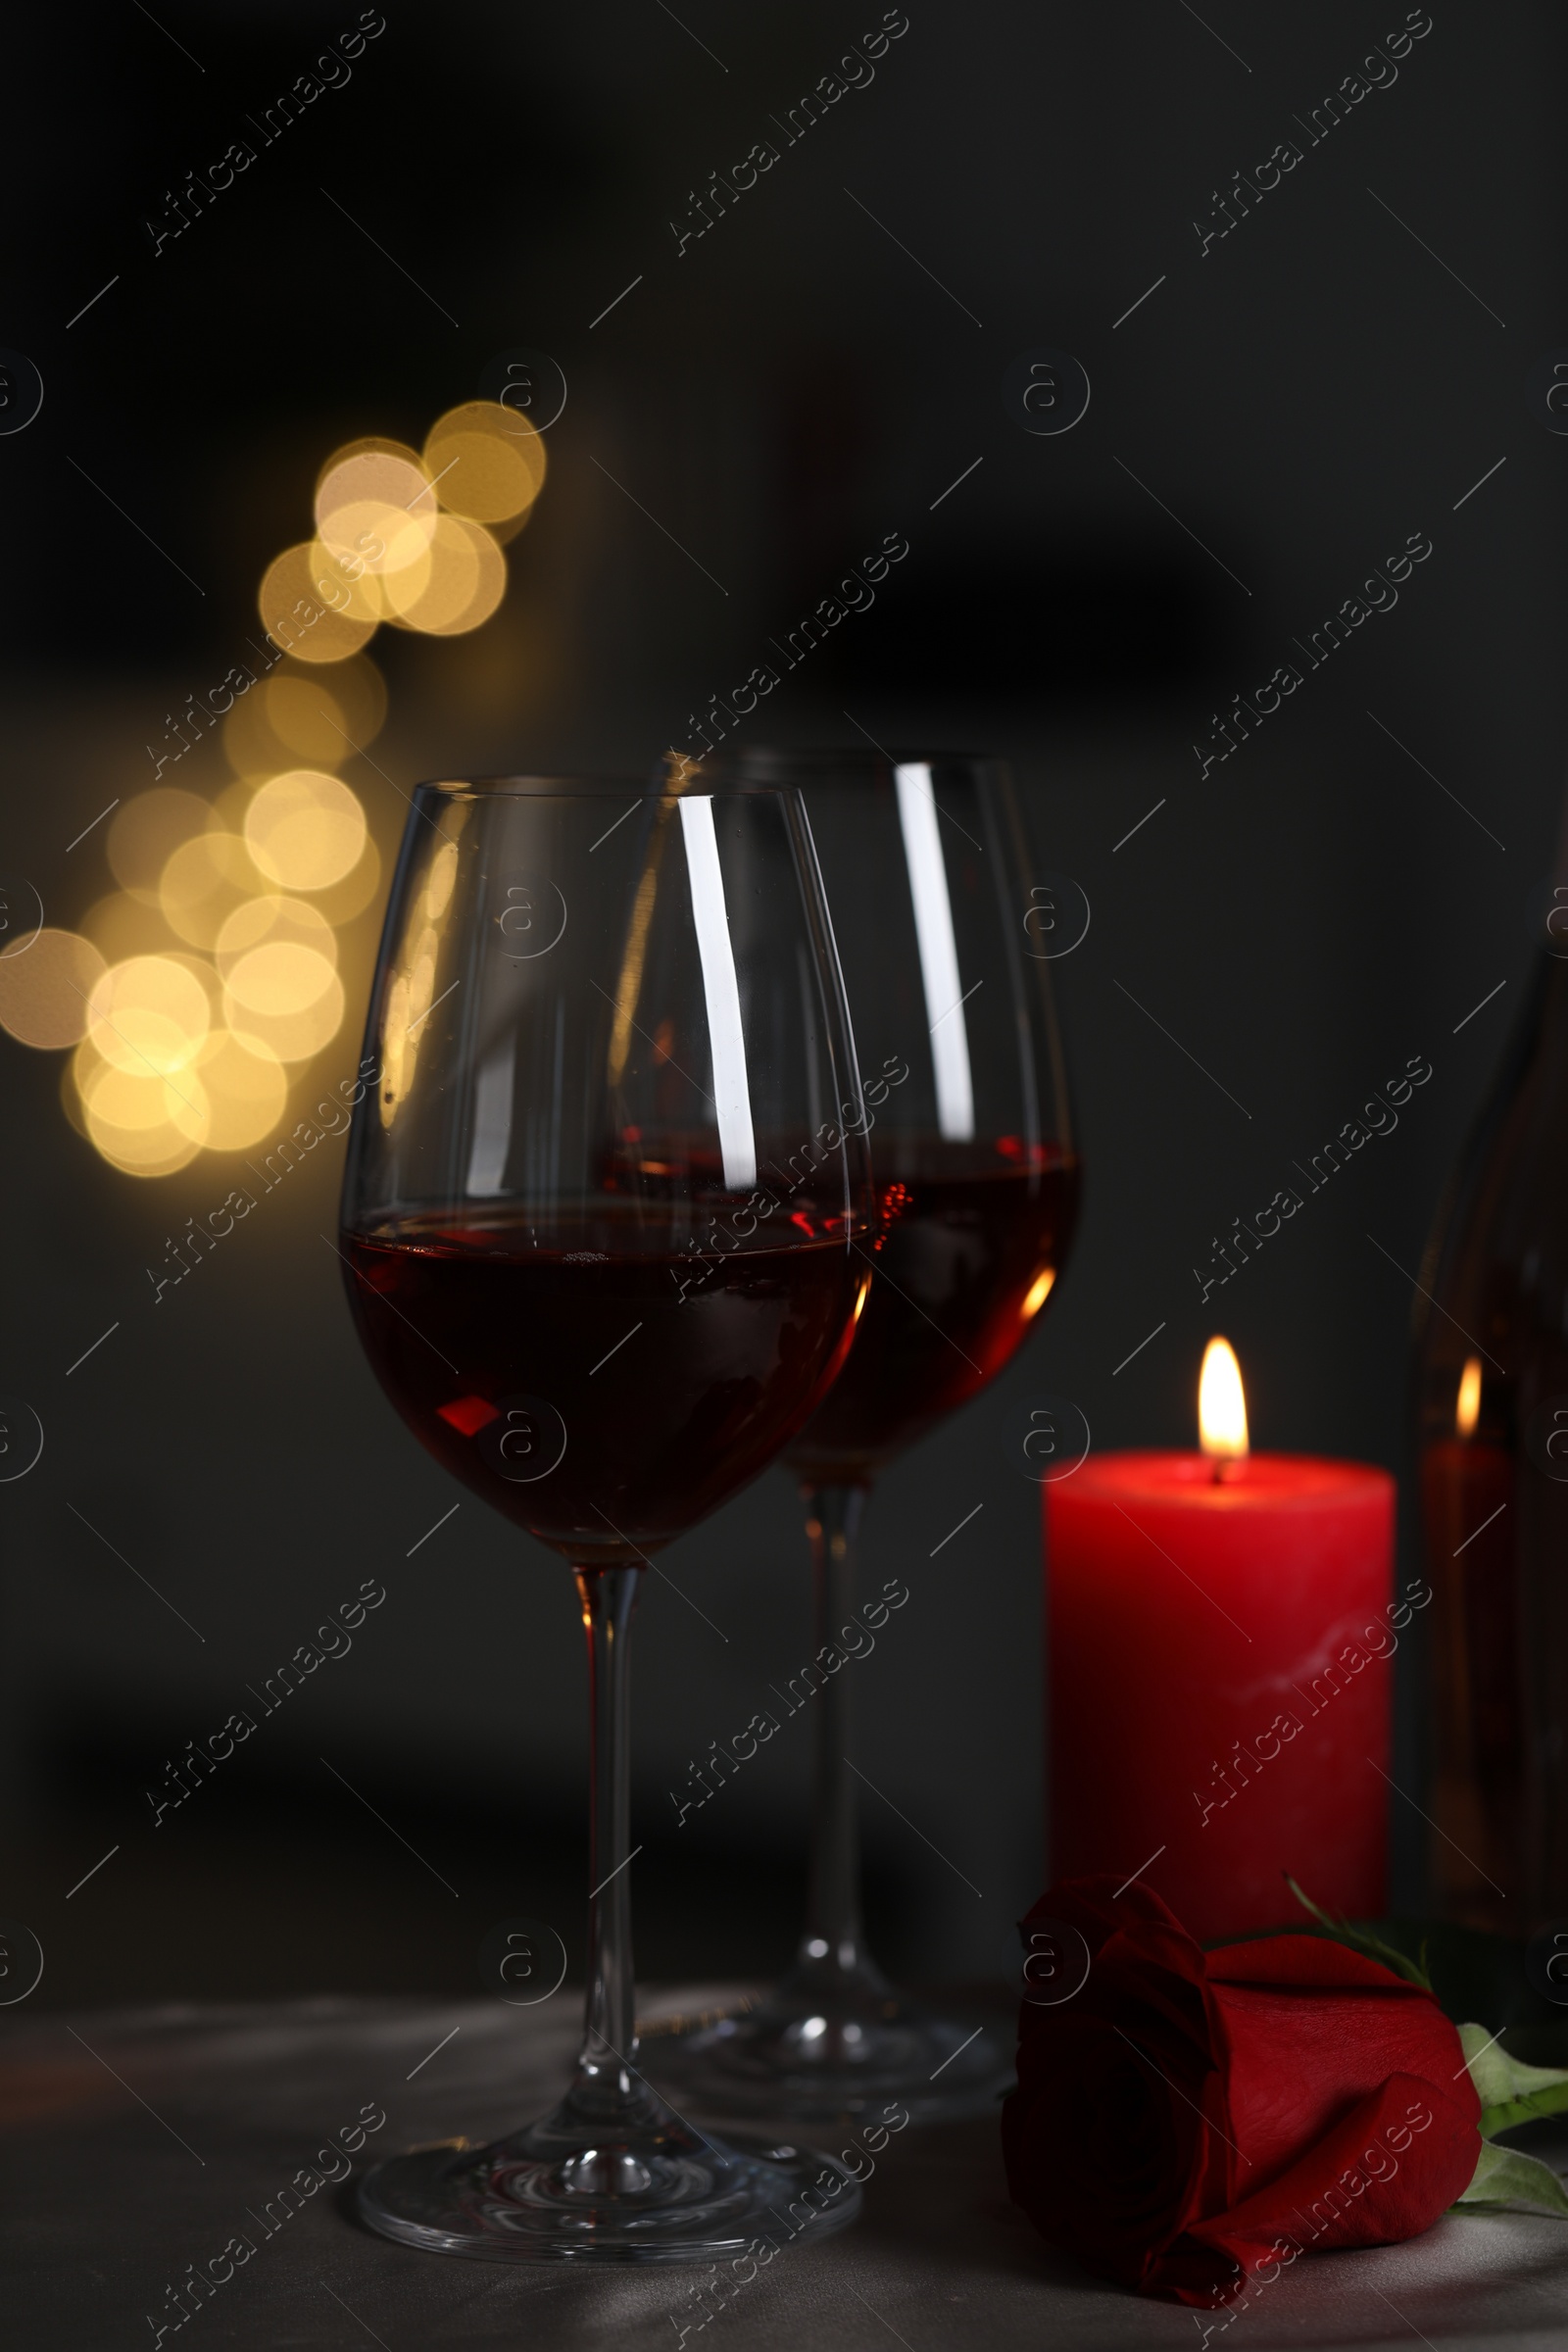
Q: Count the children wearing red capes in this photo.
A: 0